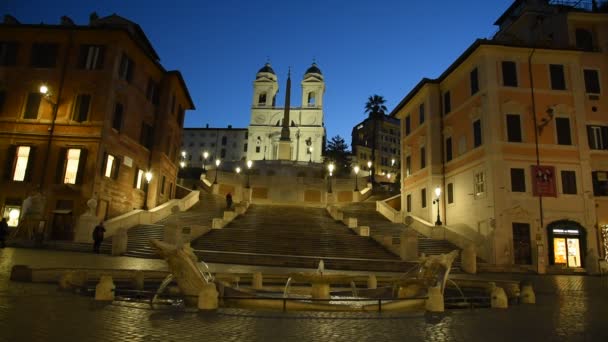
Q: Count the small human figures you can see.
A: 3